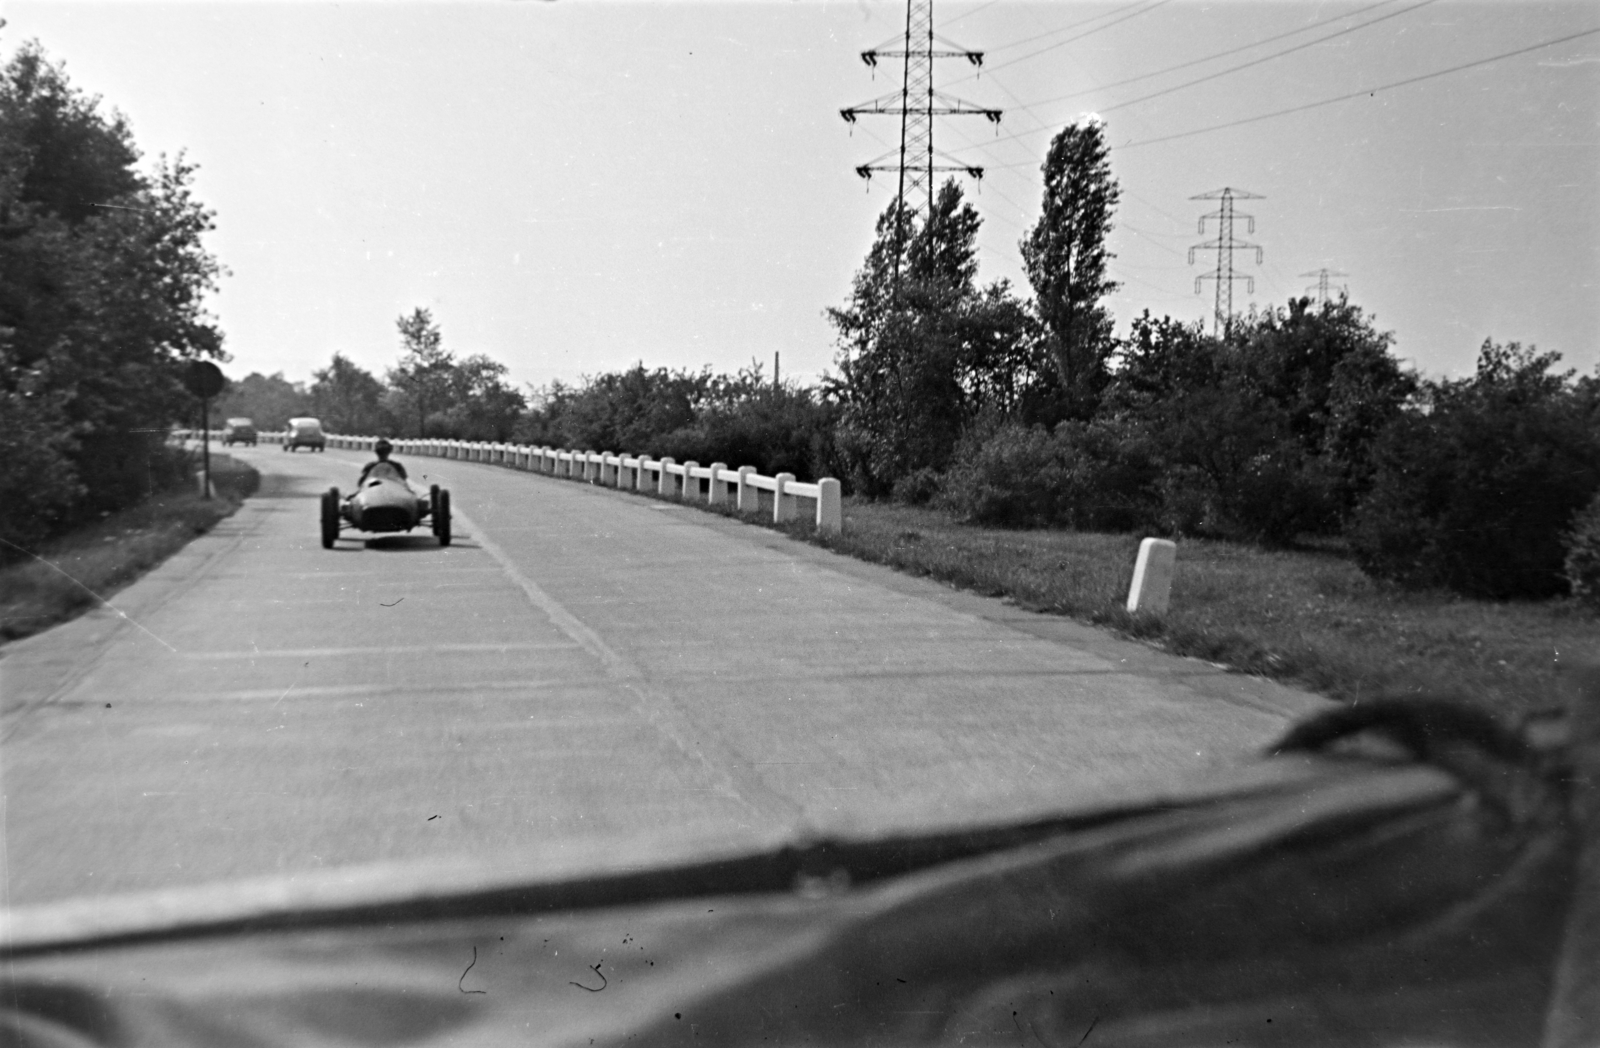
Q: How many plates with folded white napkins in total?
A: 0